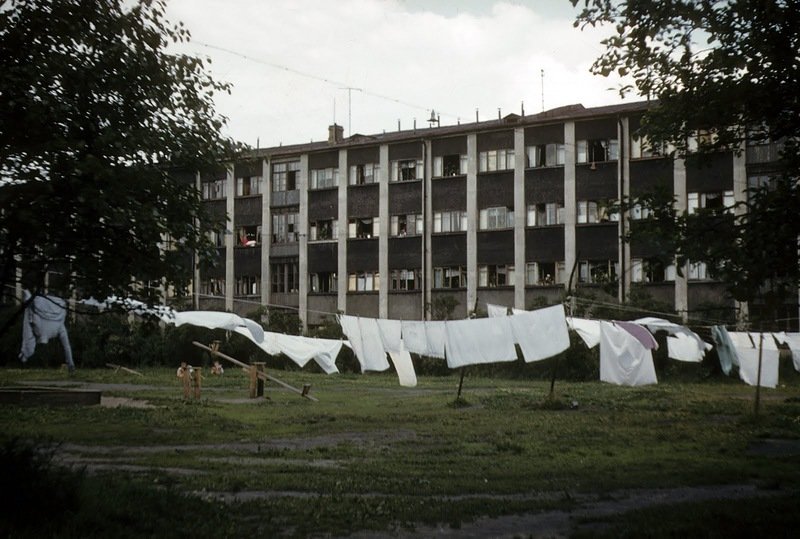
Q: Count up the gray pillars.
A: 13